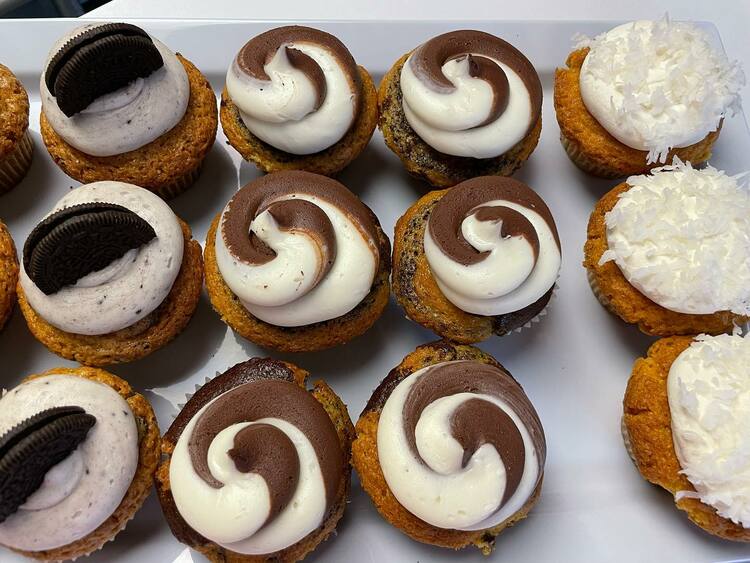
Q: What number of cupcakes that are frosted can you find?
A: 12